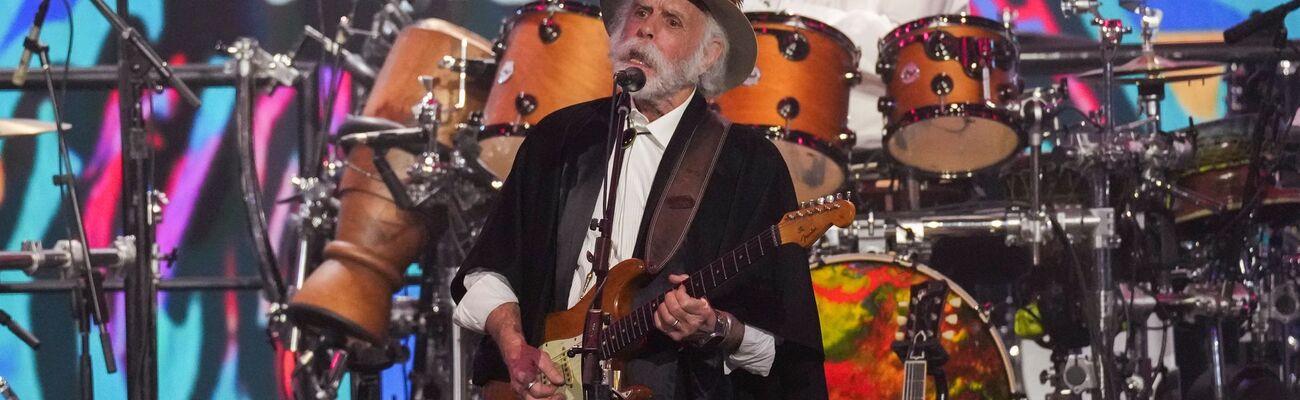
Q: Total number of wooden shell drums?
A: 4